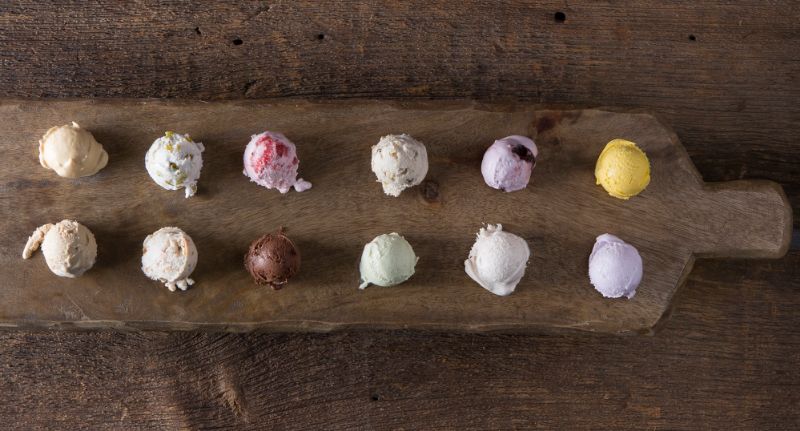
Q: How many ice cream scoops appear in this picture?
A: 12